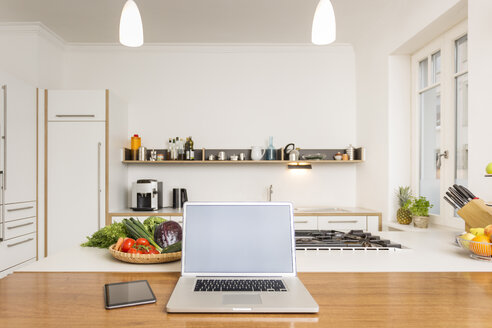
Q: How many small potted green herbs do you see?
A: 1